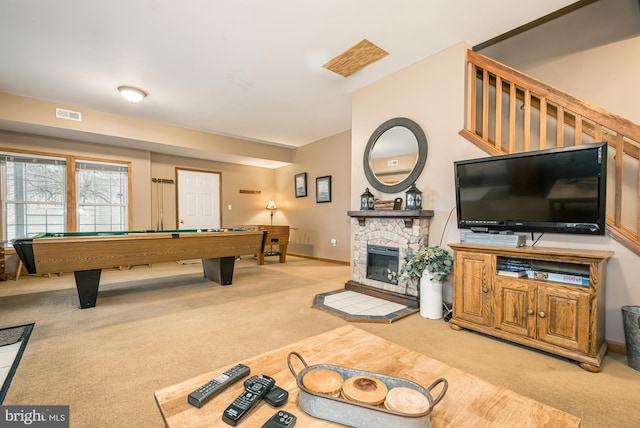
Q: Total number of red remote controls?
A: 0